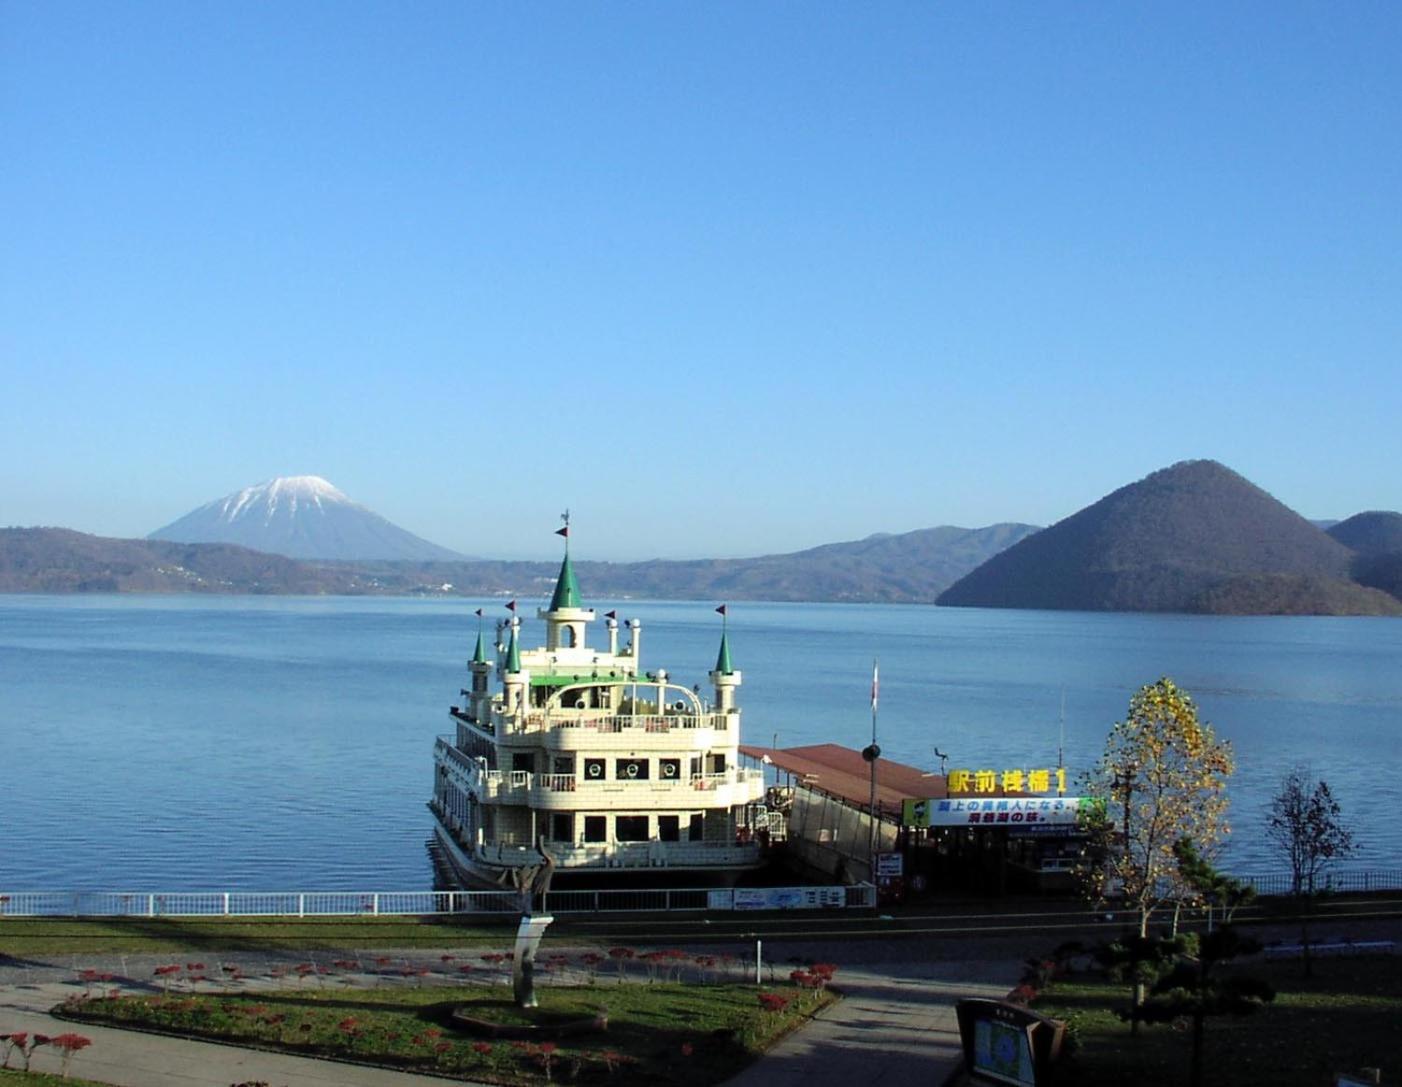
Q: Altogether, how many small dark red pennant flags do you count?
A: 5